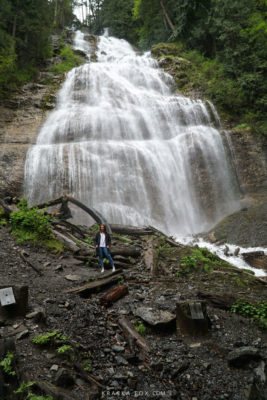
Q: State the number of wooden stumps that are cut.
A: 2